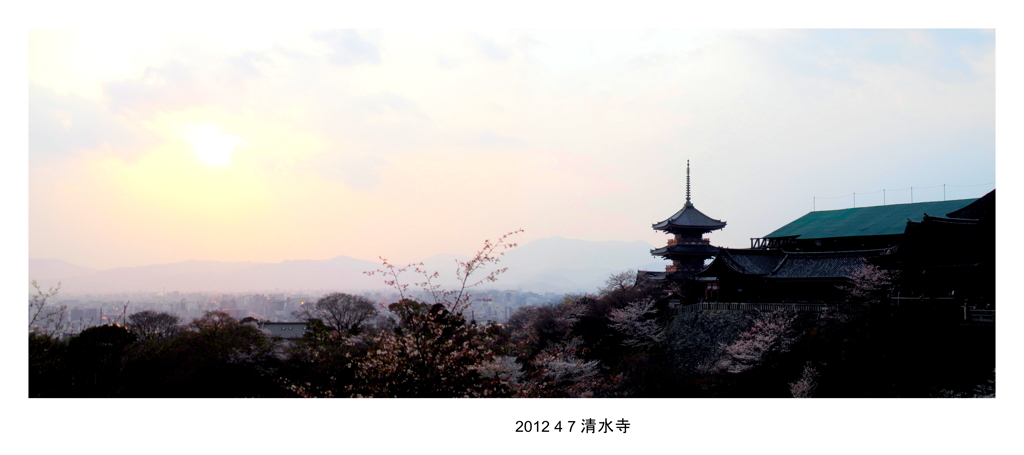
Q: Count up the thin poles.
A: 5